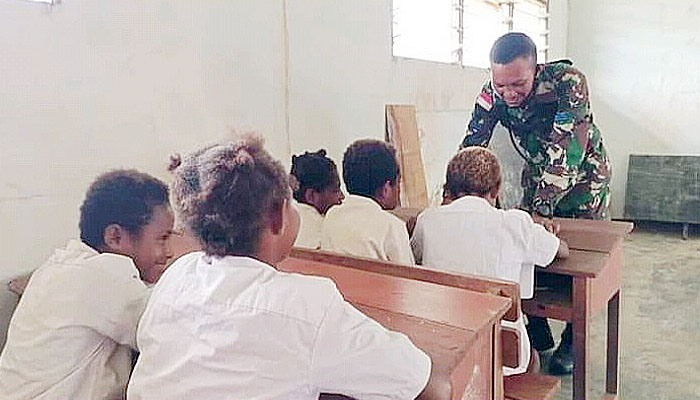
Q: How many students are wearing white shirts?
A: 5